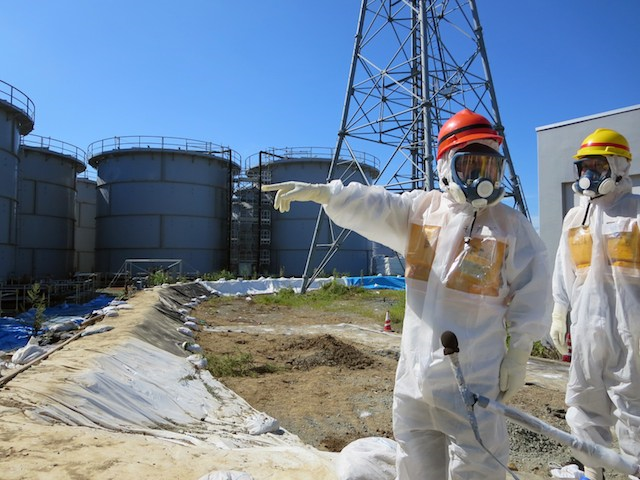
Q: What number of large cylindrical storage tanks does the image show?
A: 5